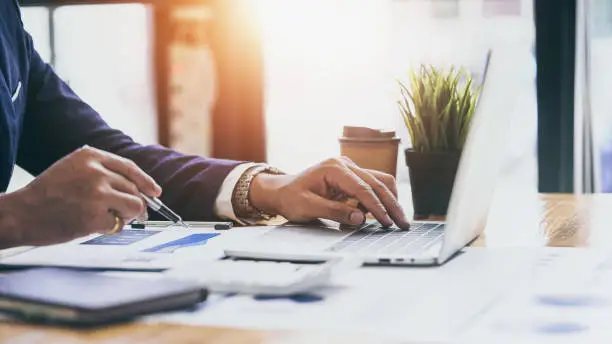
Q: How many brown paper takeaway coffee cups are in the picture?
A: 1